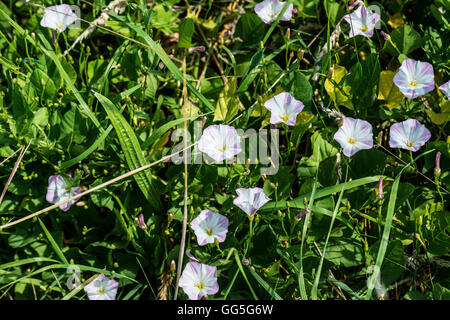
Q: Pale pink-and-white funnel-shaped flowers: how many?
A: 14